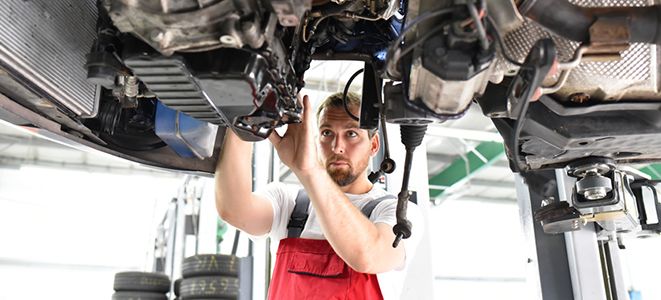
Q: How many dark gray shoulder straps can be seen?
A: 2